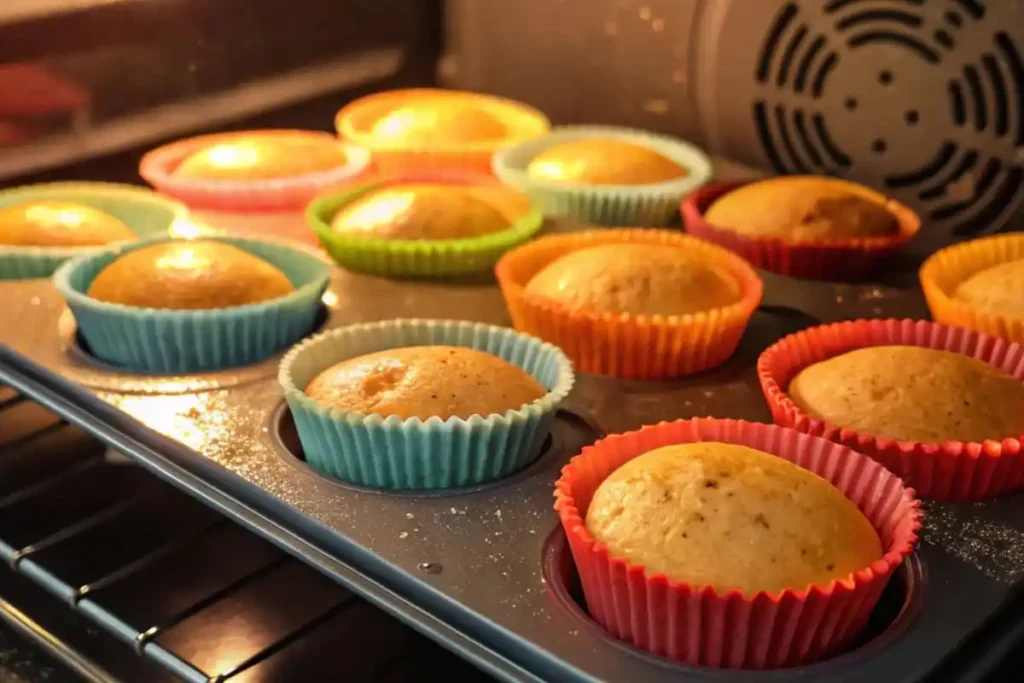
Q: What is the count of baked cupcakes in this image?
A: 12